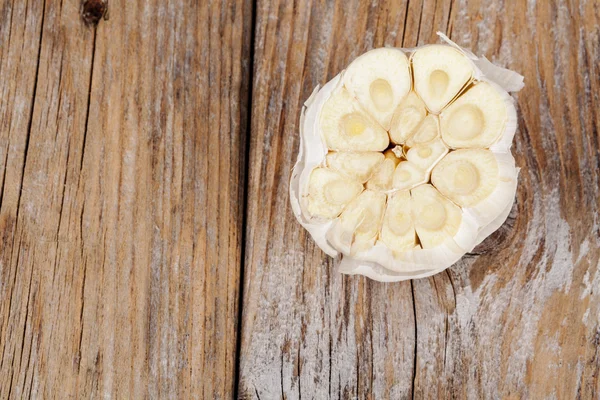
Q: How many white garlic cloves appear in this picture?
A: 15